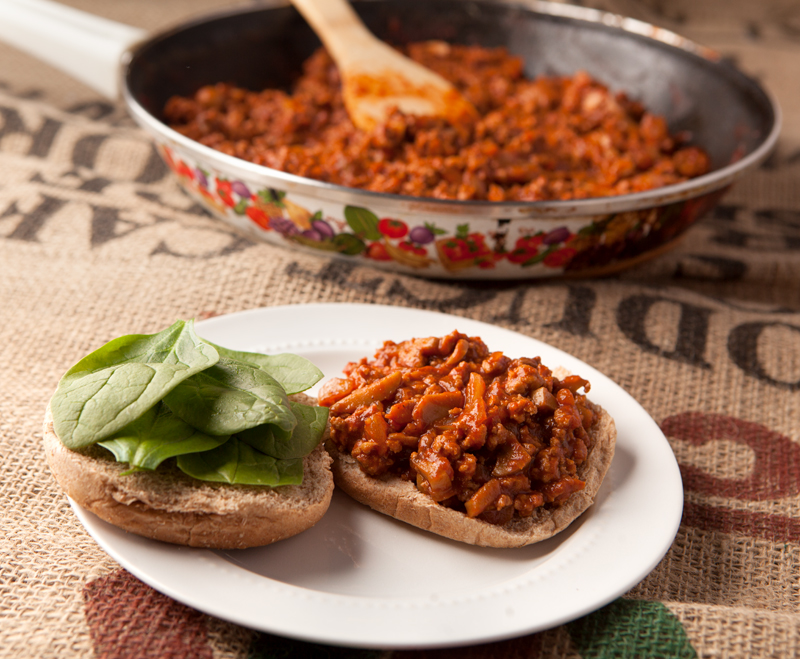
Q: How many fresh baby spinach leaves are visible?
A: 6